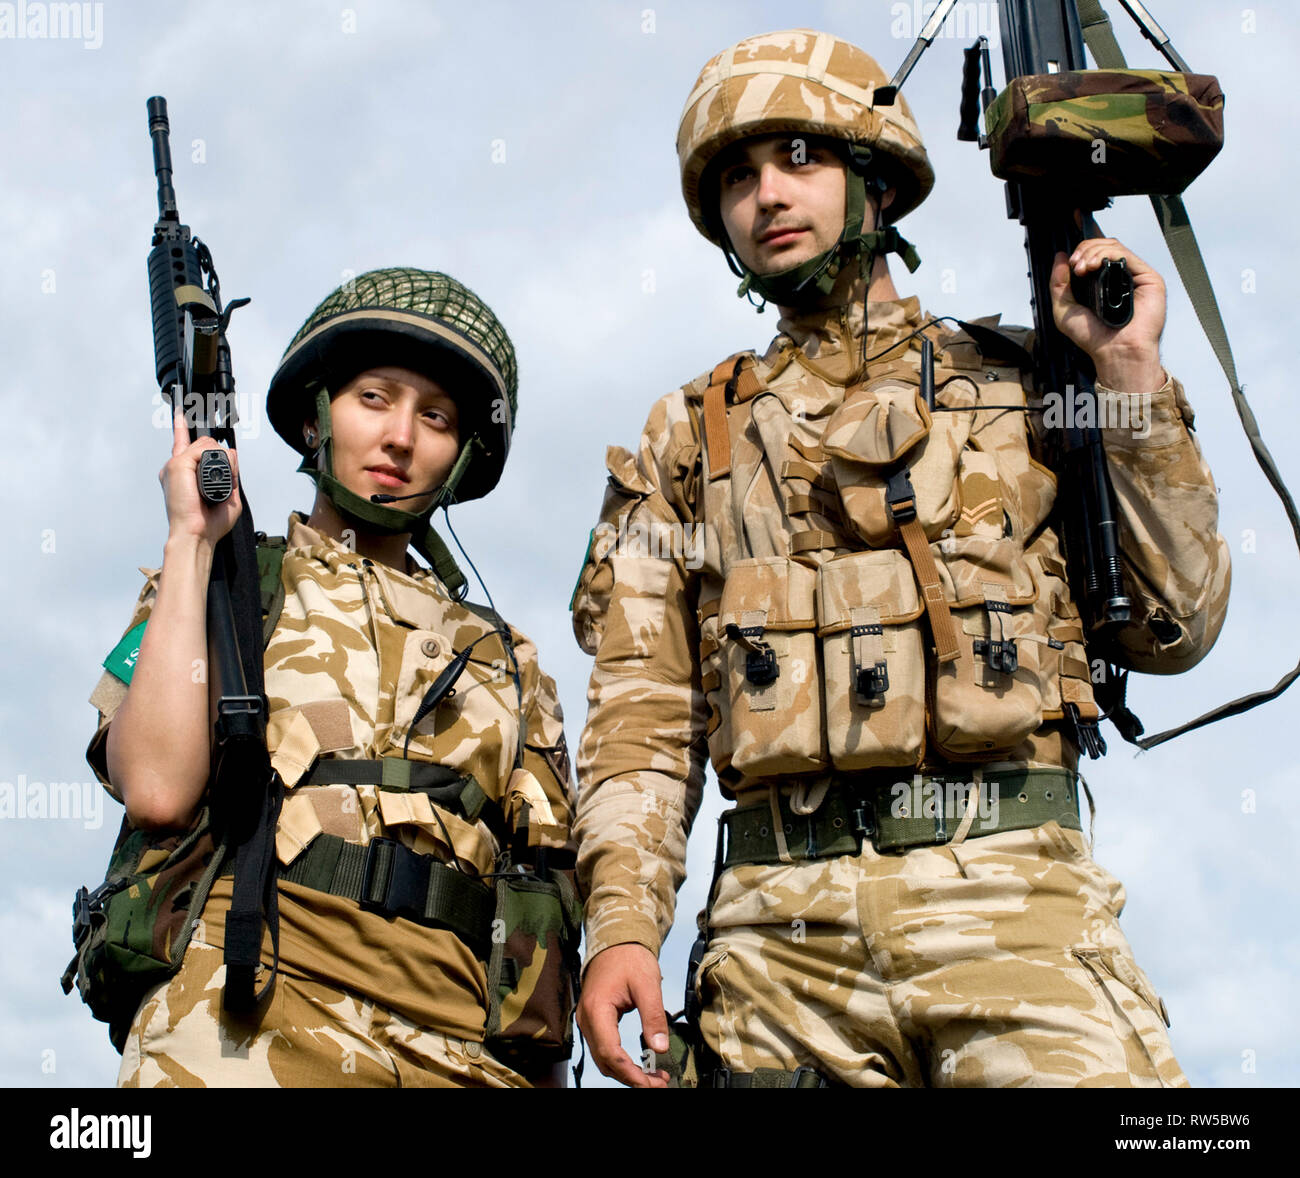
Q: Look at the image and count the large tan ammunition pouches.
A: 3